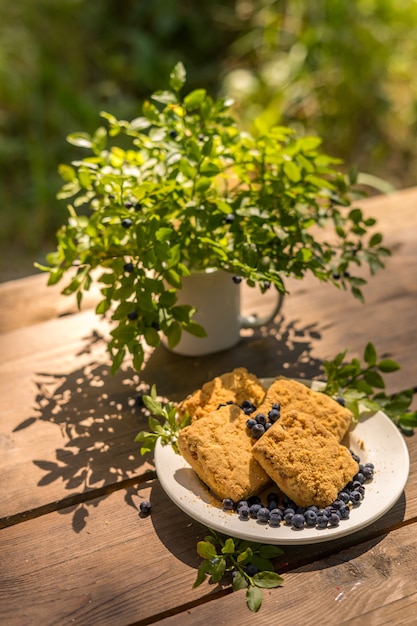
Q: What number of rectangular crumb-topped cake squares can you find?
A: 4